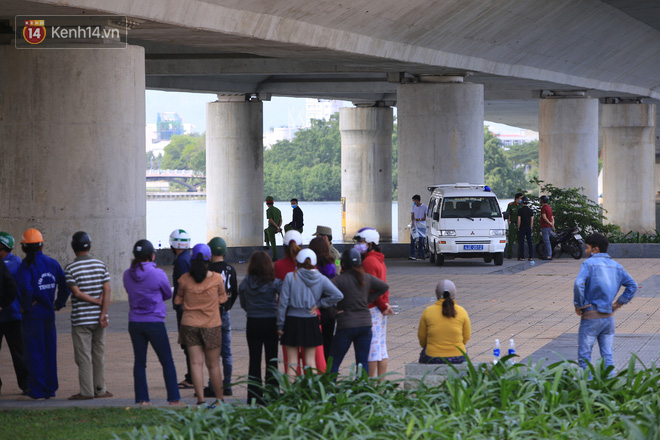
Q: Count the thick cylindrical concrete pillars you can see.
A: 6